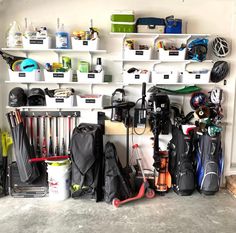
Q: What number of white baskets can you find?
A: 12